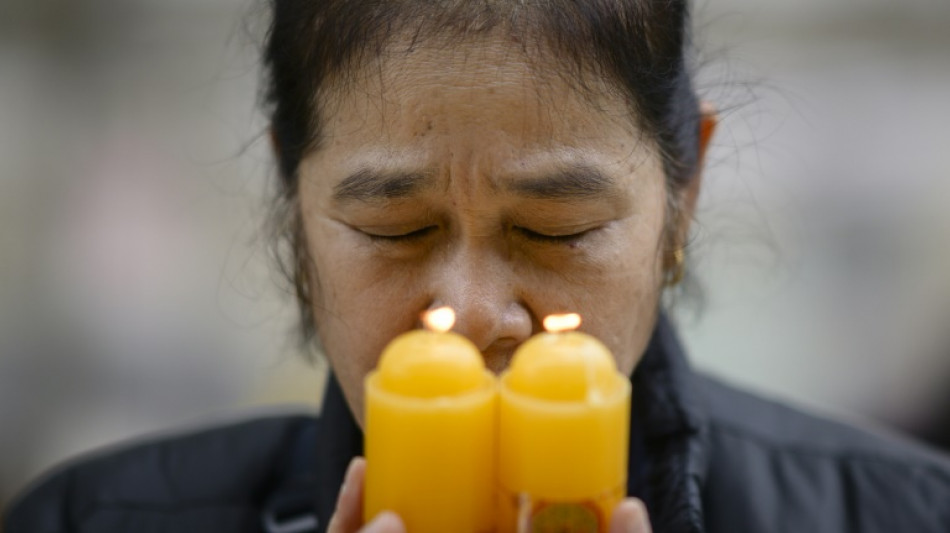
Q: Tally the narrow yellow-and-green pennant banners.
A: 0